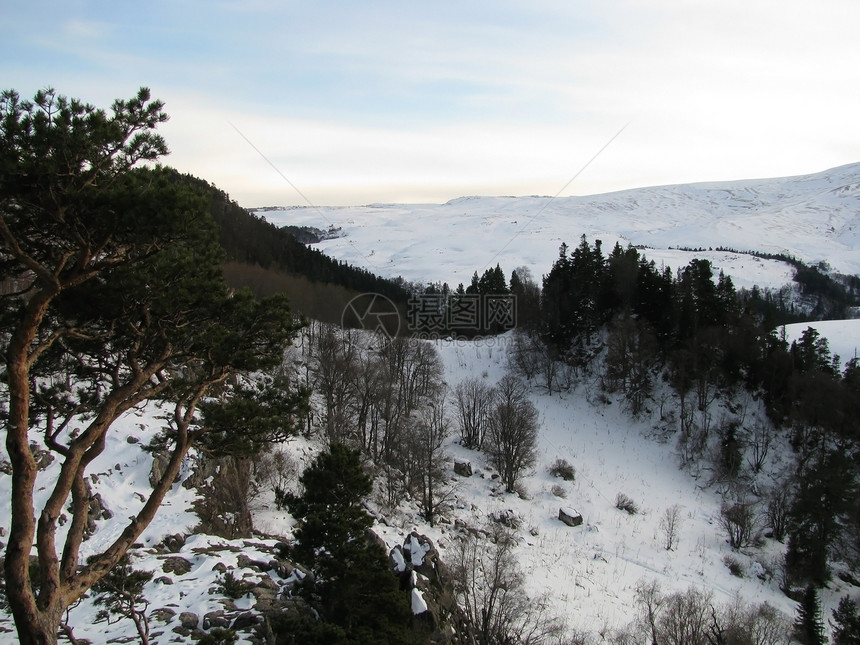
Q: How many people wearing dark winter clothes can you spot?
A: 0